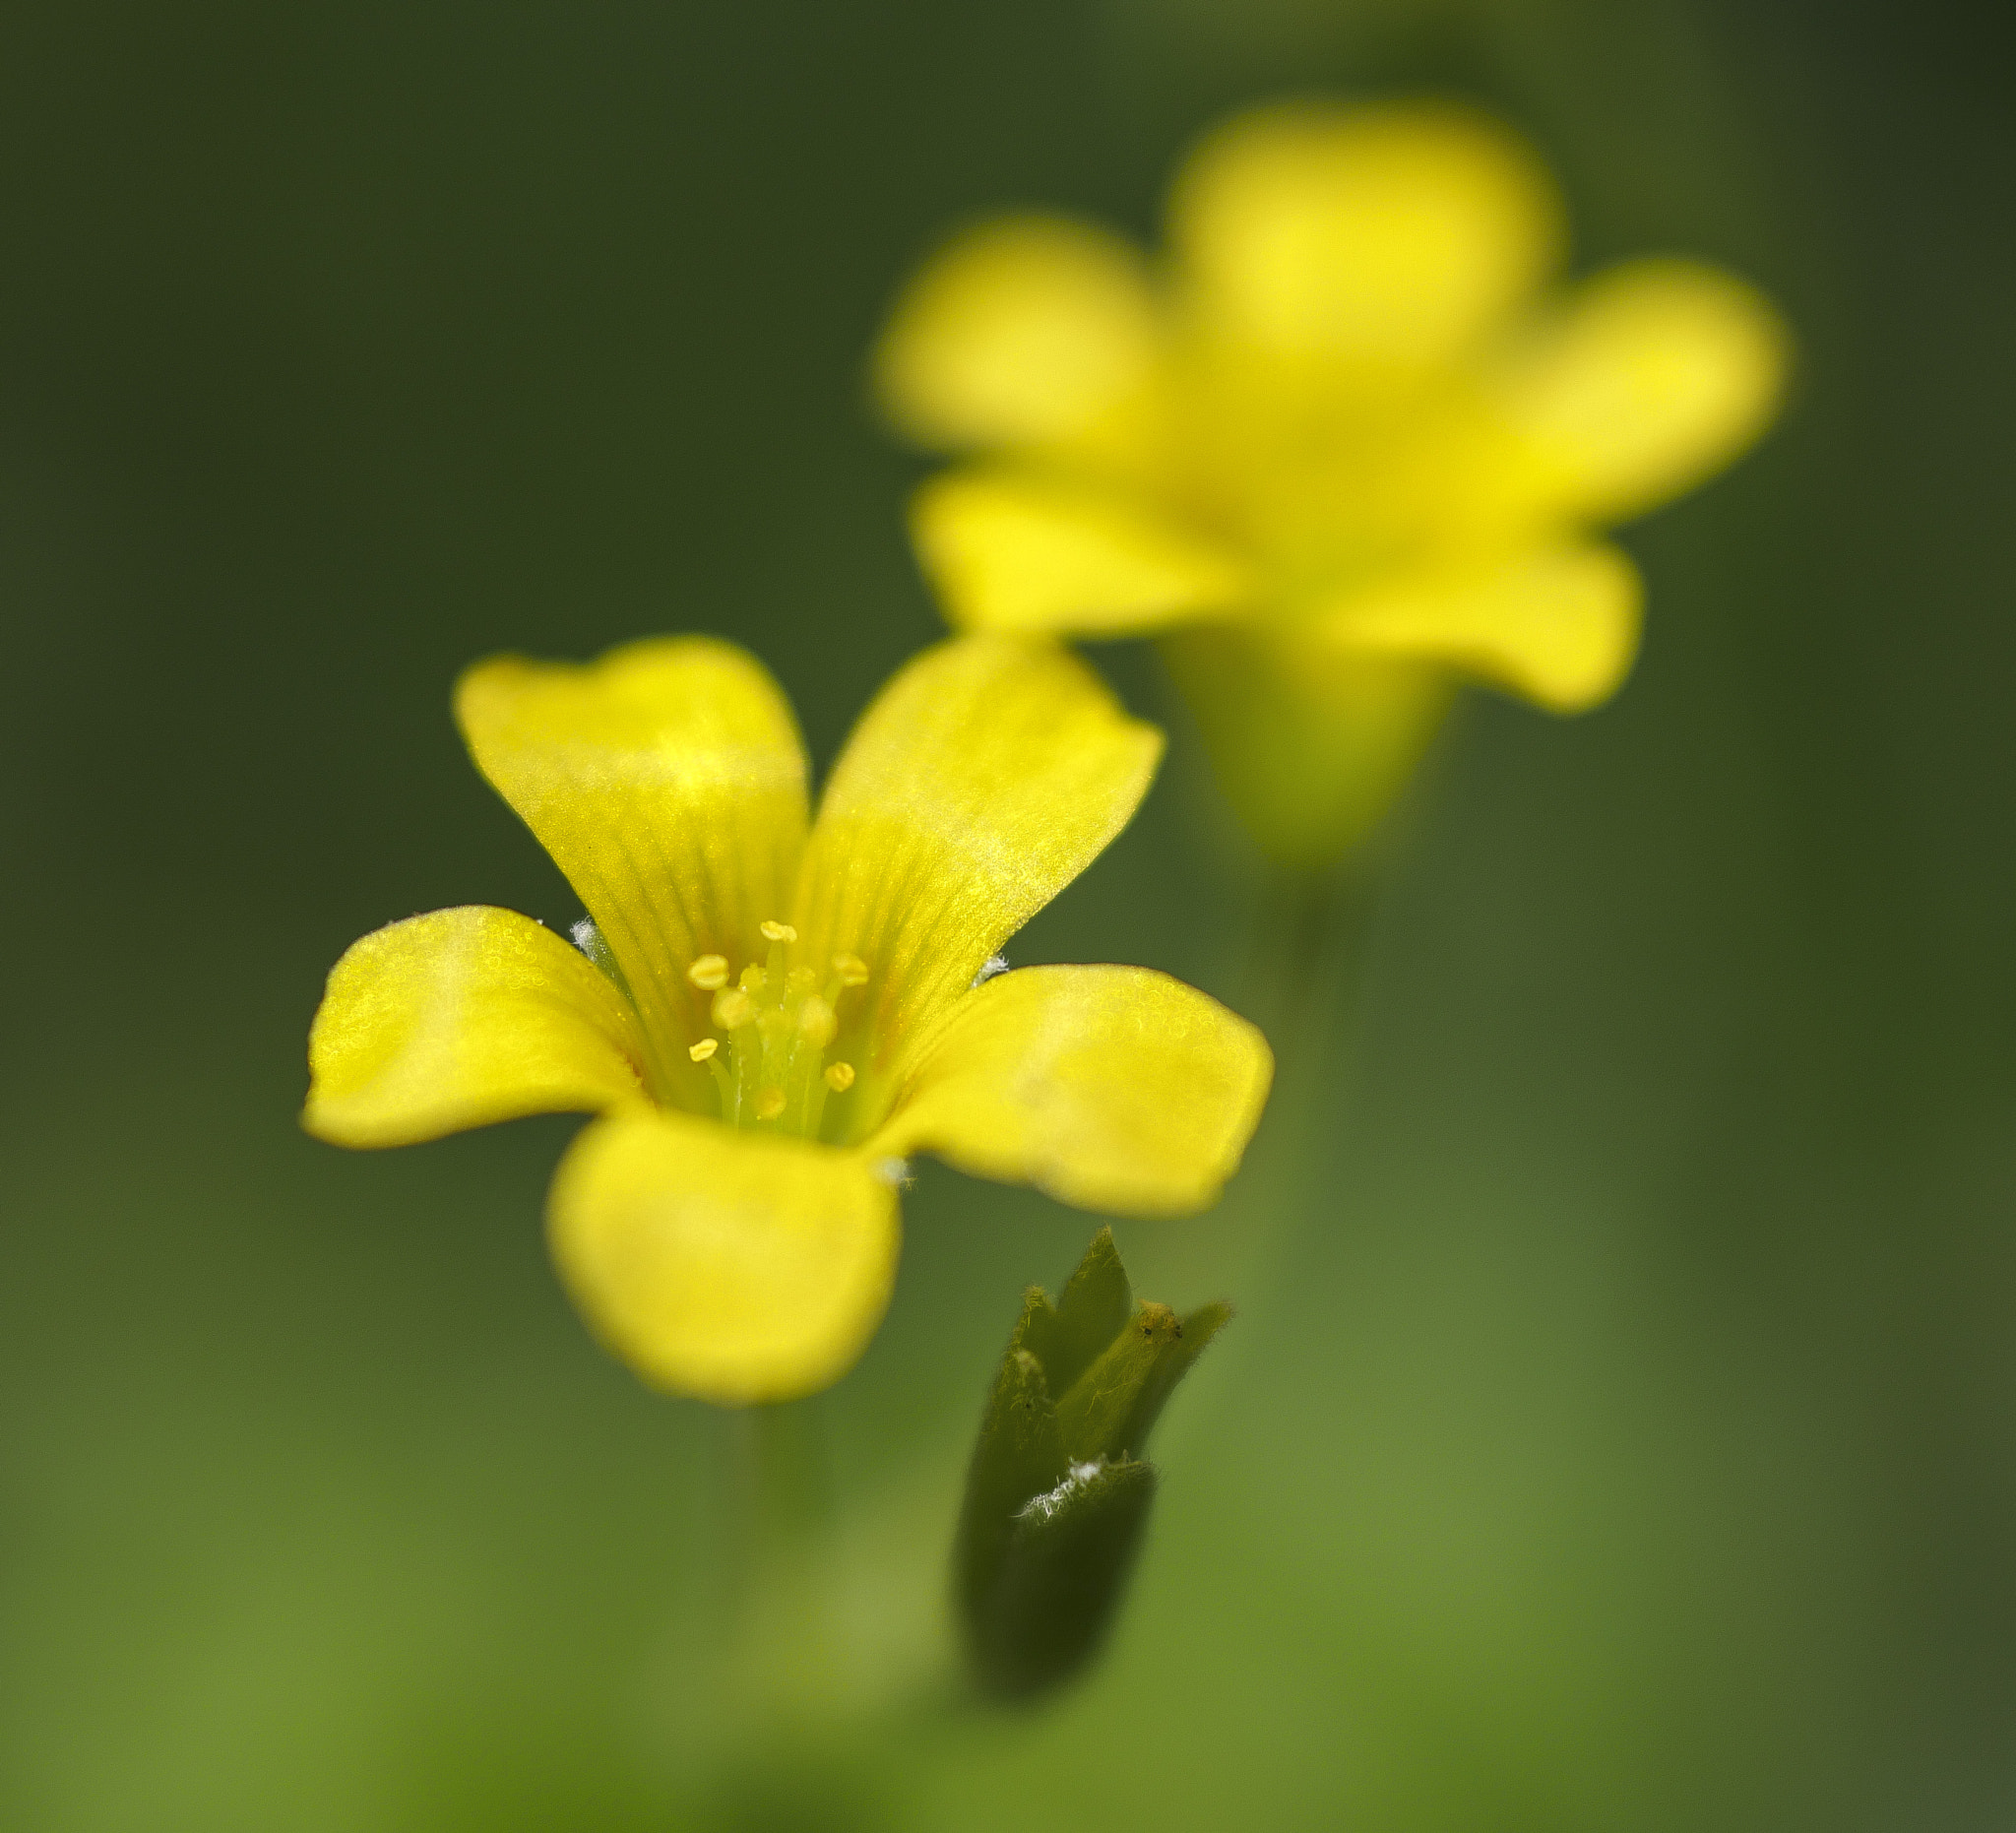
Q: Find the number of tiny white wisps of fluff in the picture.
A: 4